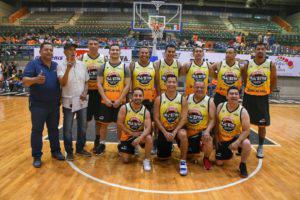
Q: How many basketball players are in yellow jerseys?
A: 11